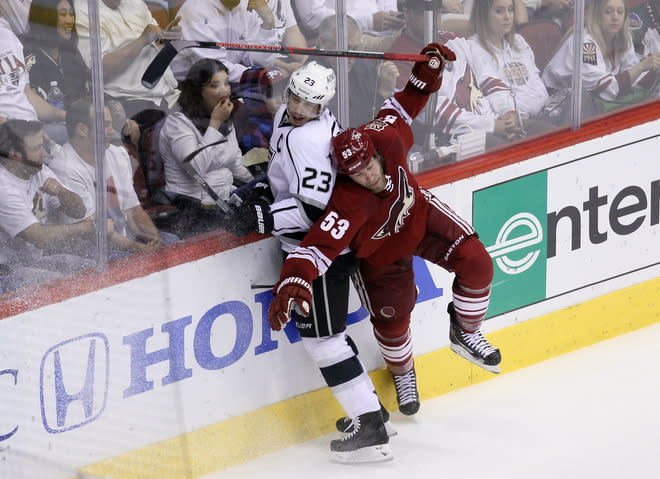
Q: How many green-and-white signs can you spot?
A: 1